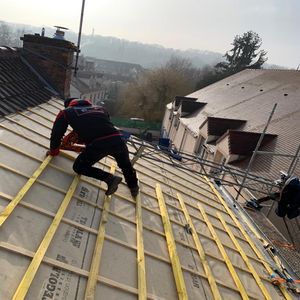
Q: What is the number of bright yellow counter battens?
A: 9